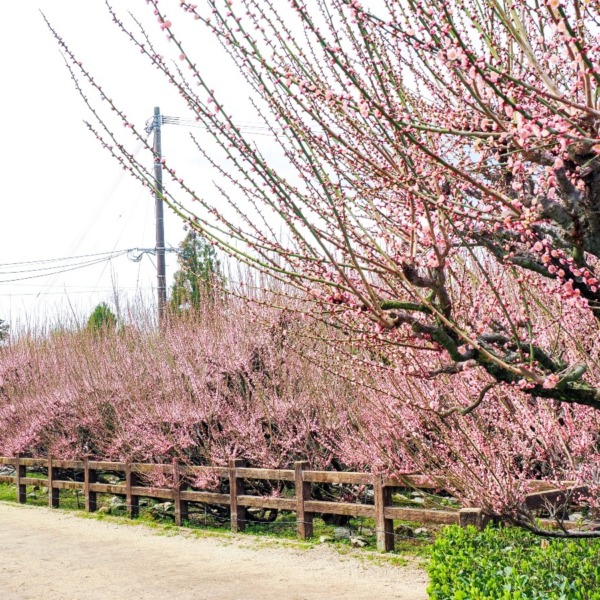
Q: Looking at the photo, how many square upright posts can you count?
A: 9